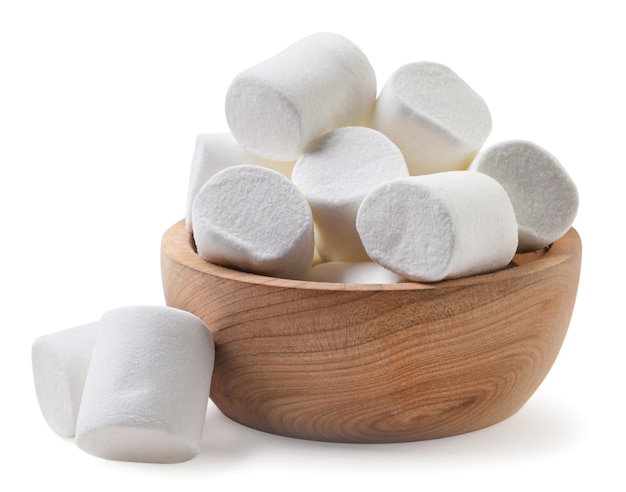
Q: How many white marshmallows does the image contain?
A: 10